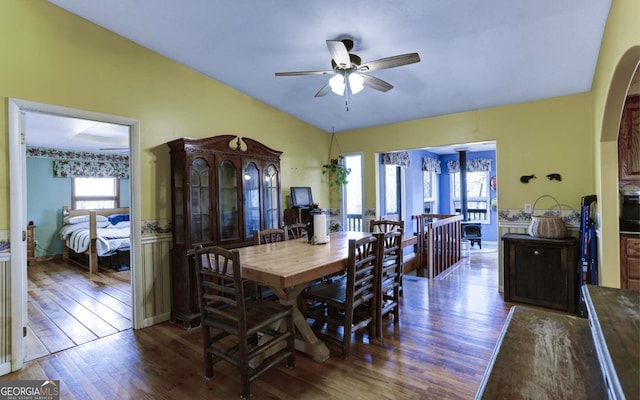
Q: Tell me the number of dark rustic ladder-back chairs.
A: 6